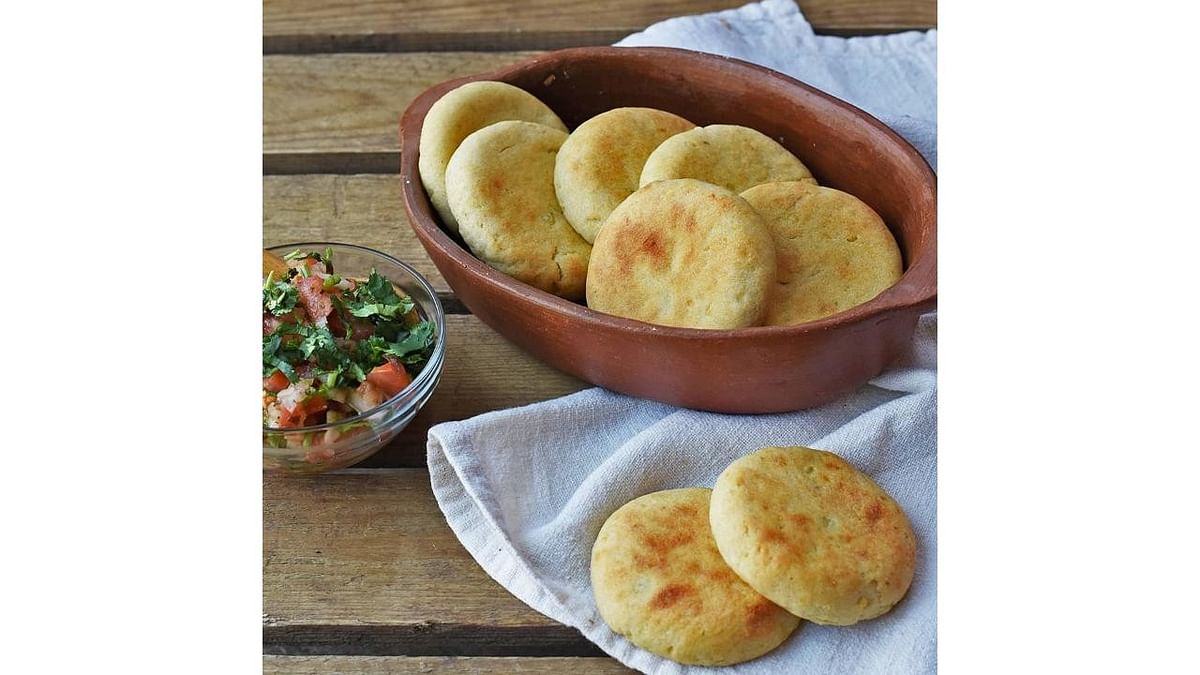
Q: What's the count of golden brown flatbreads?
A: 8